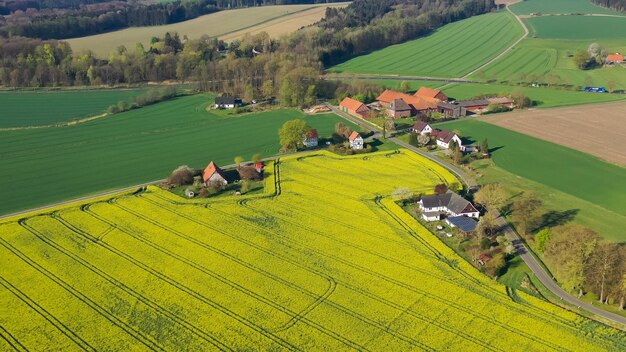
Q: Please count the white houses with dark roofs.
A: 4